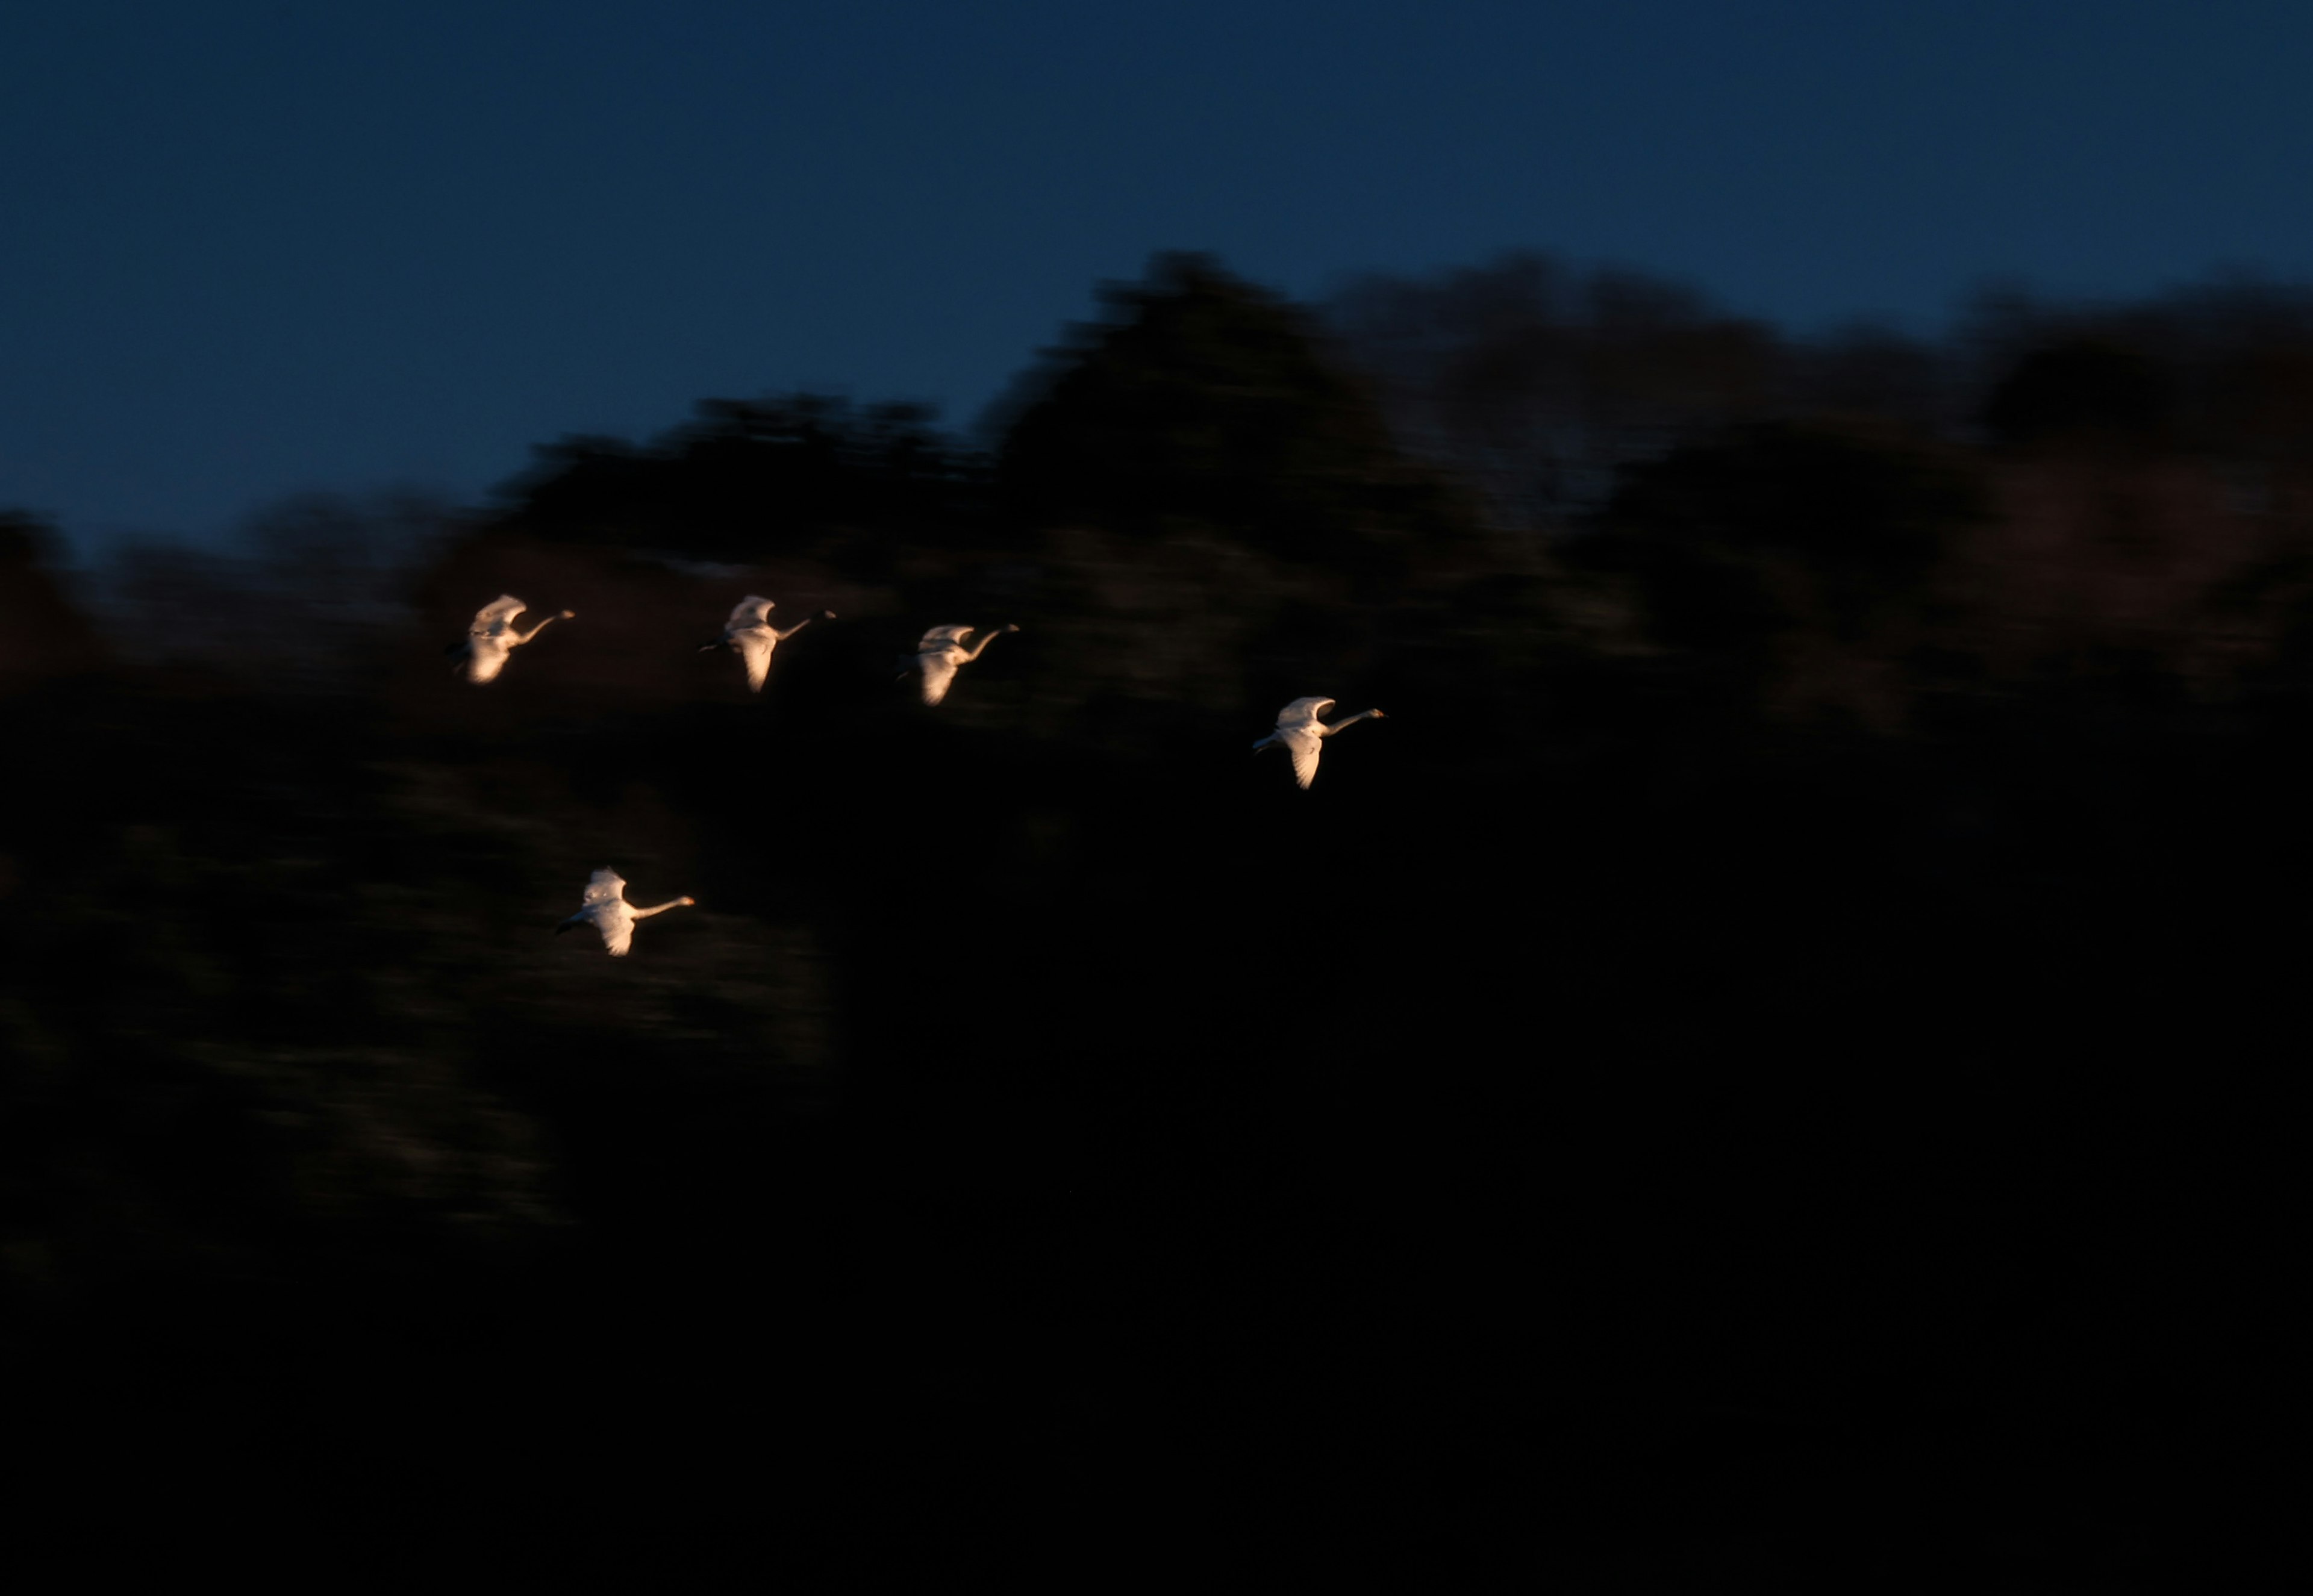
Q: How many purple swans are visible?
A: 0